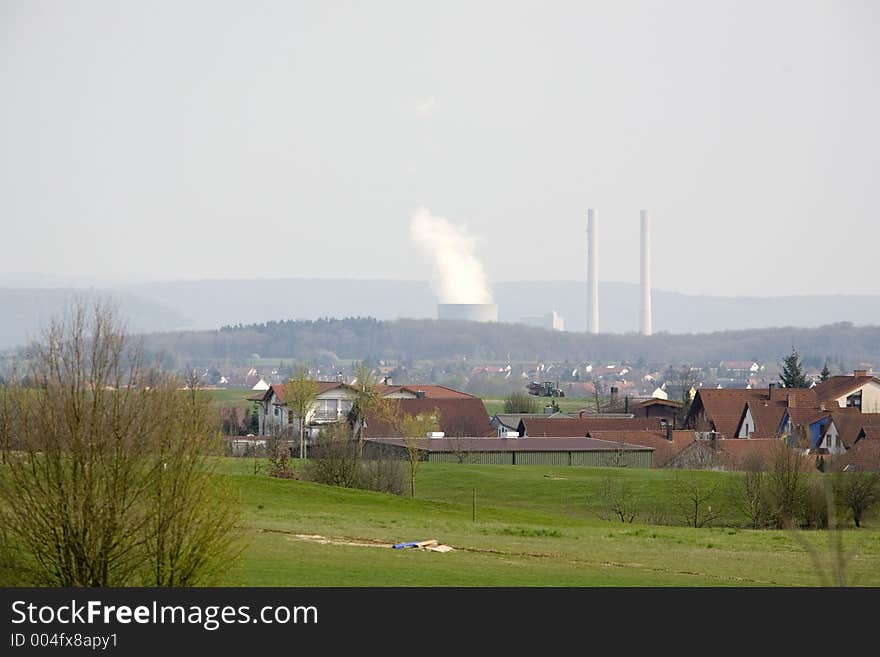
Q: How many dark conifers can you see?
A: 2